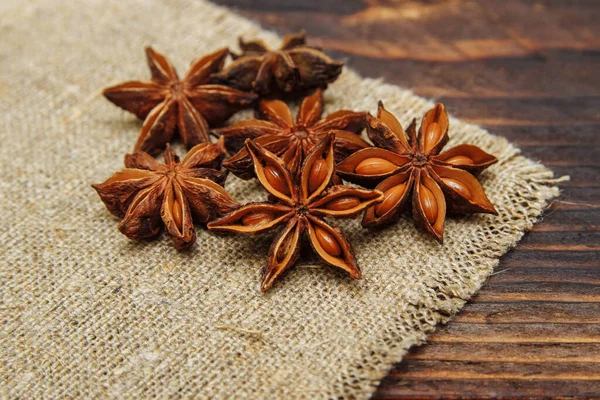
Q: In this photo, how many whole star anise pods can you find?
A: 6